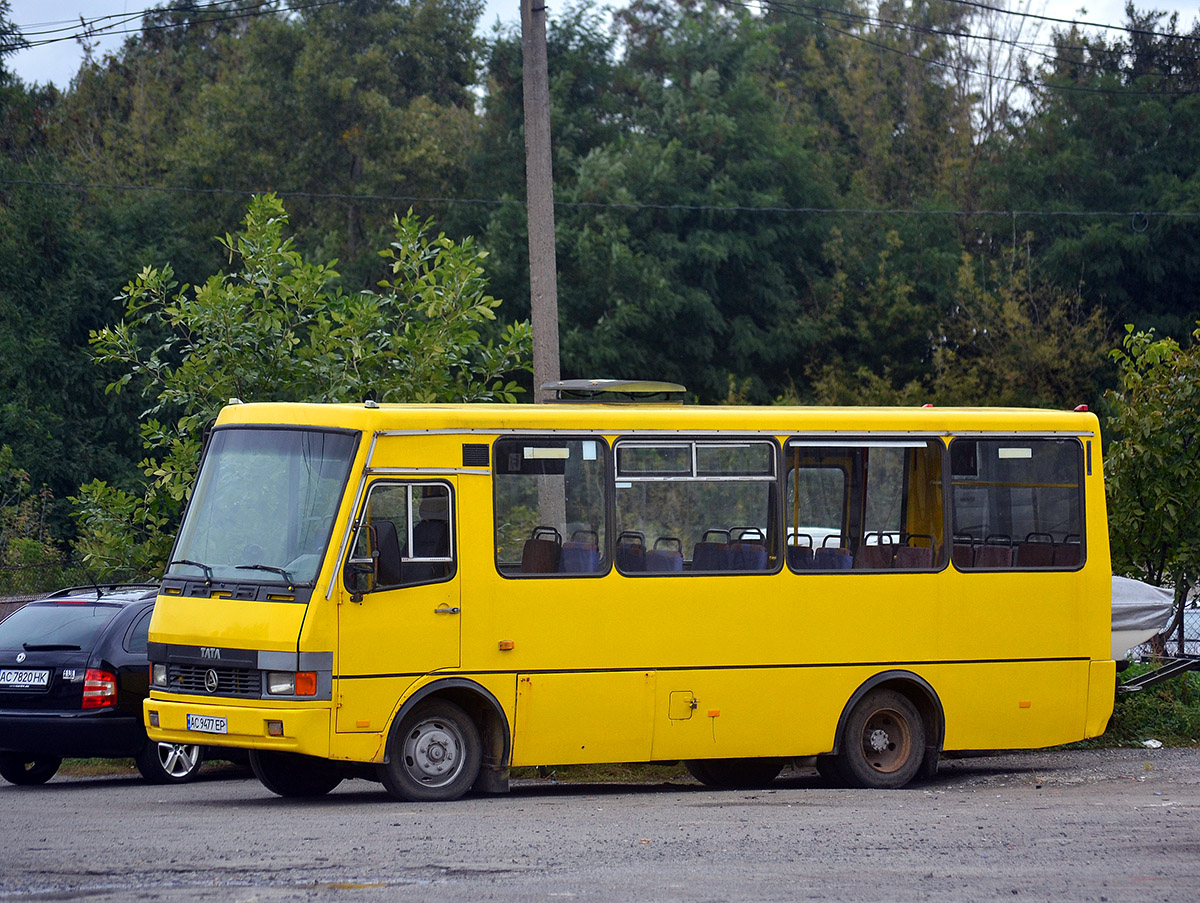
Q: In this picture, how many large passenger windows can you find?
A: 4